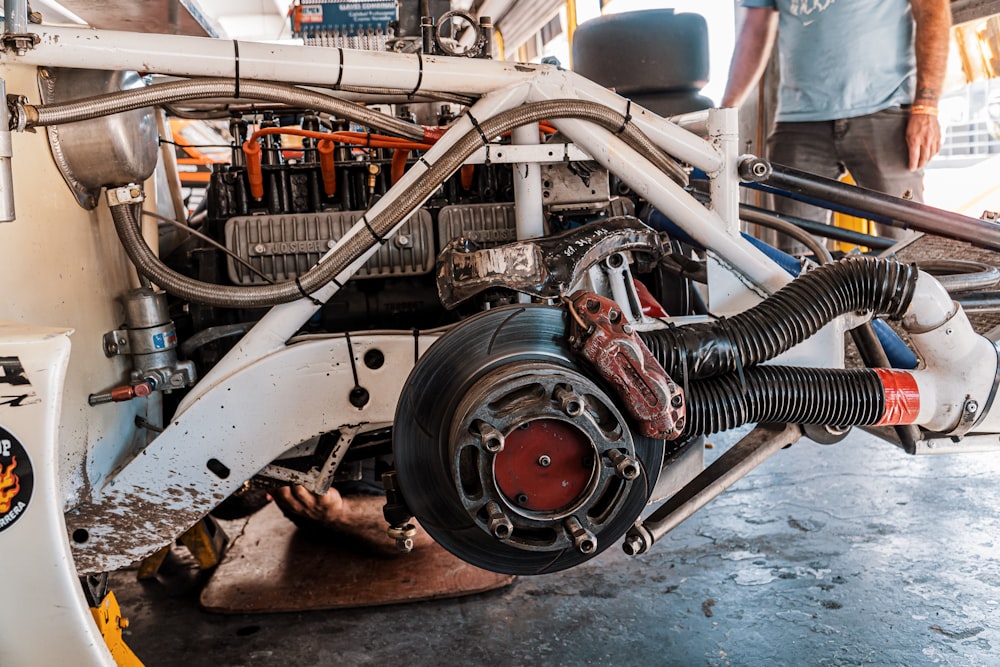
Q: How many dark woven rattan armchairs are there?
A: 0